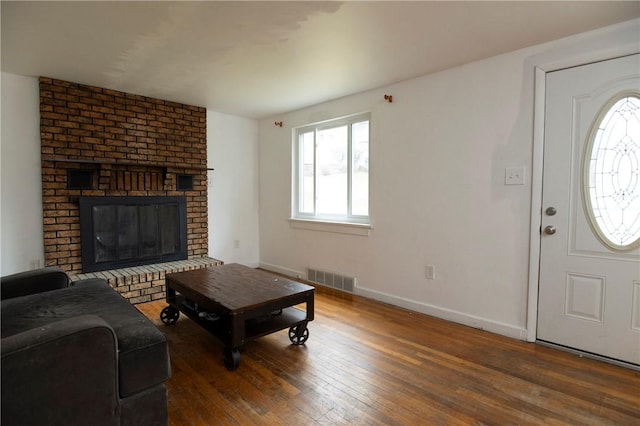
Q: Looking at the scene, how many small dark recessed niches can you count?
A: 2